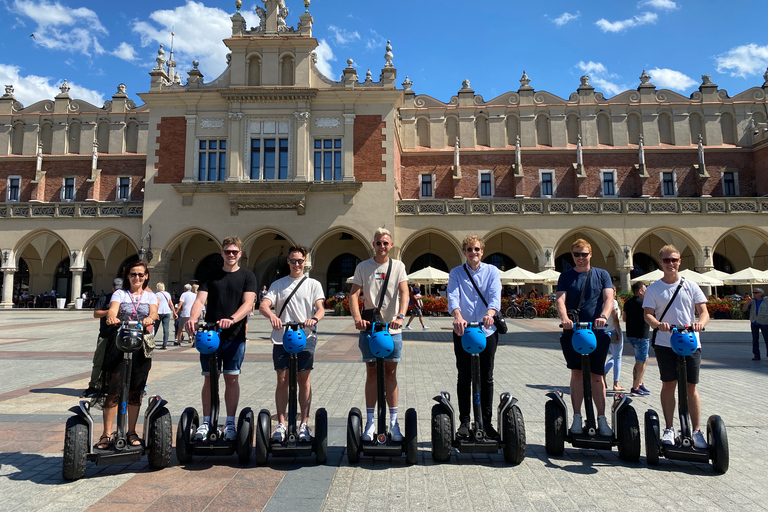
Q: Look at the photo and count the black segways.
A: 7